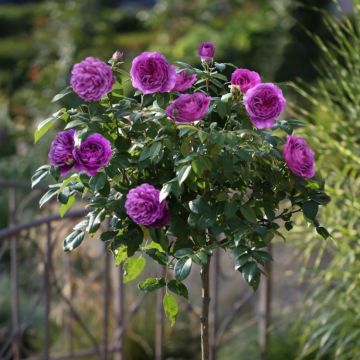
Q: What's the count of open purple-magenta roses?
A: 10